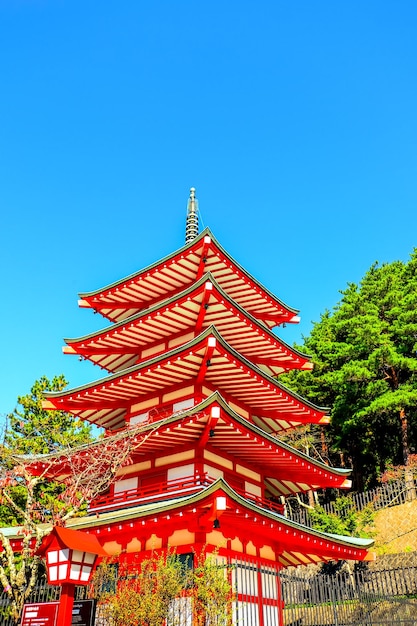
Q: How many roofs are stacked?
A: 5